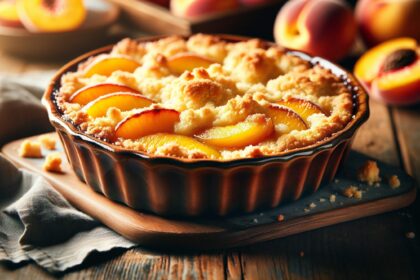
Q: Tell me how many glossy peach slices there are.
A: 9